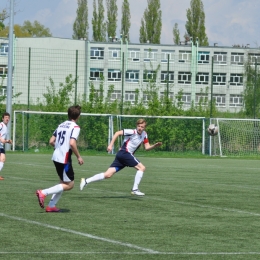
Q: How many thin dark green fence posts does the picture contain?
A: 6